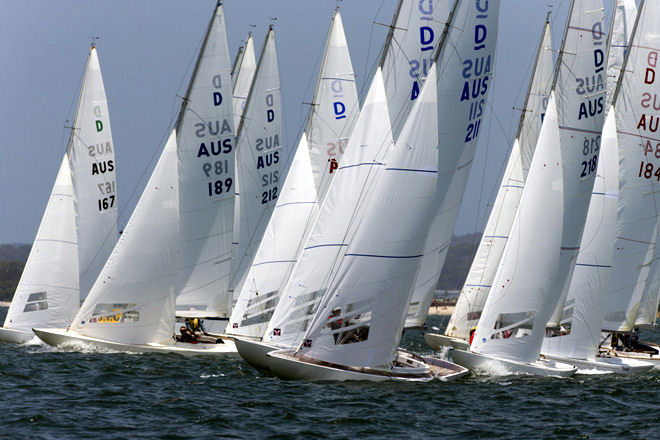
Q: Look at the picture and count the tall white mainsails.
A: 11